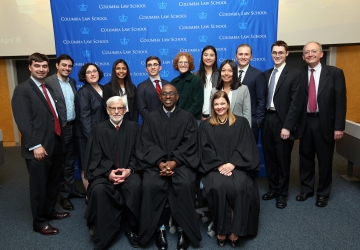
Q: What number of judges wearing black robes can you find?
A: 3